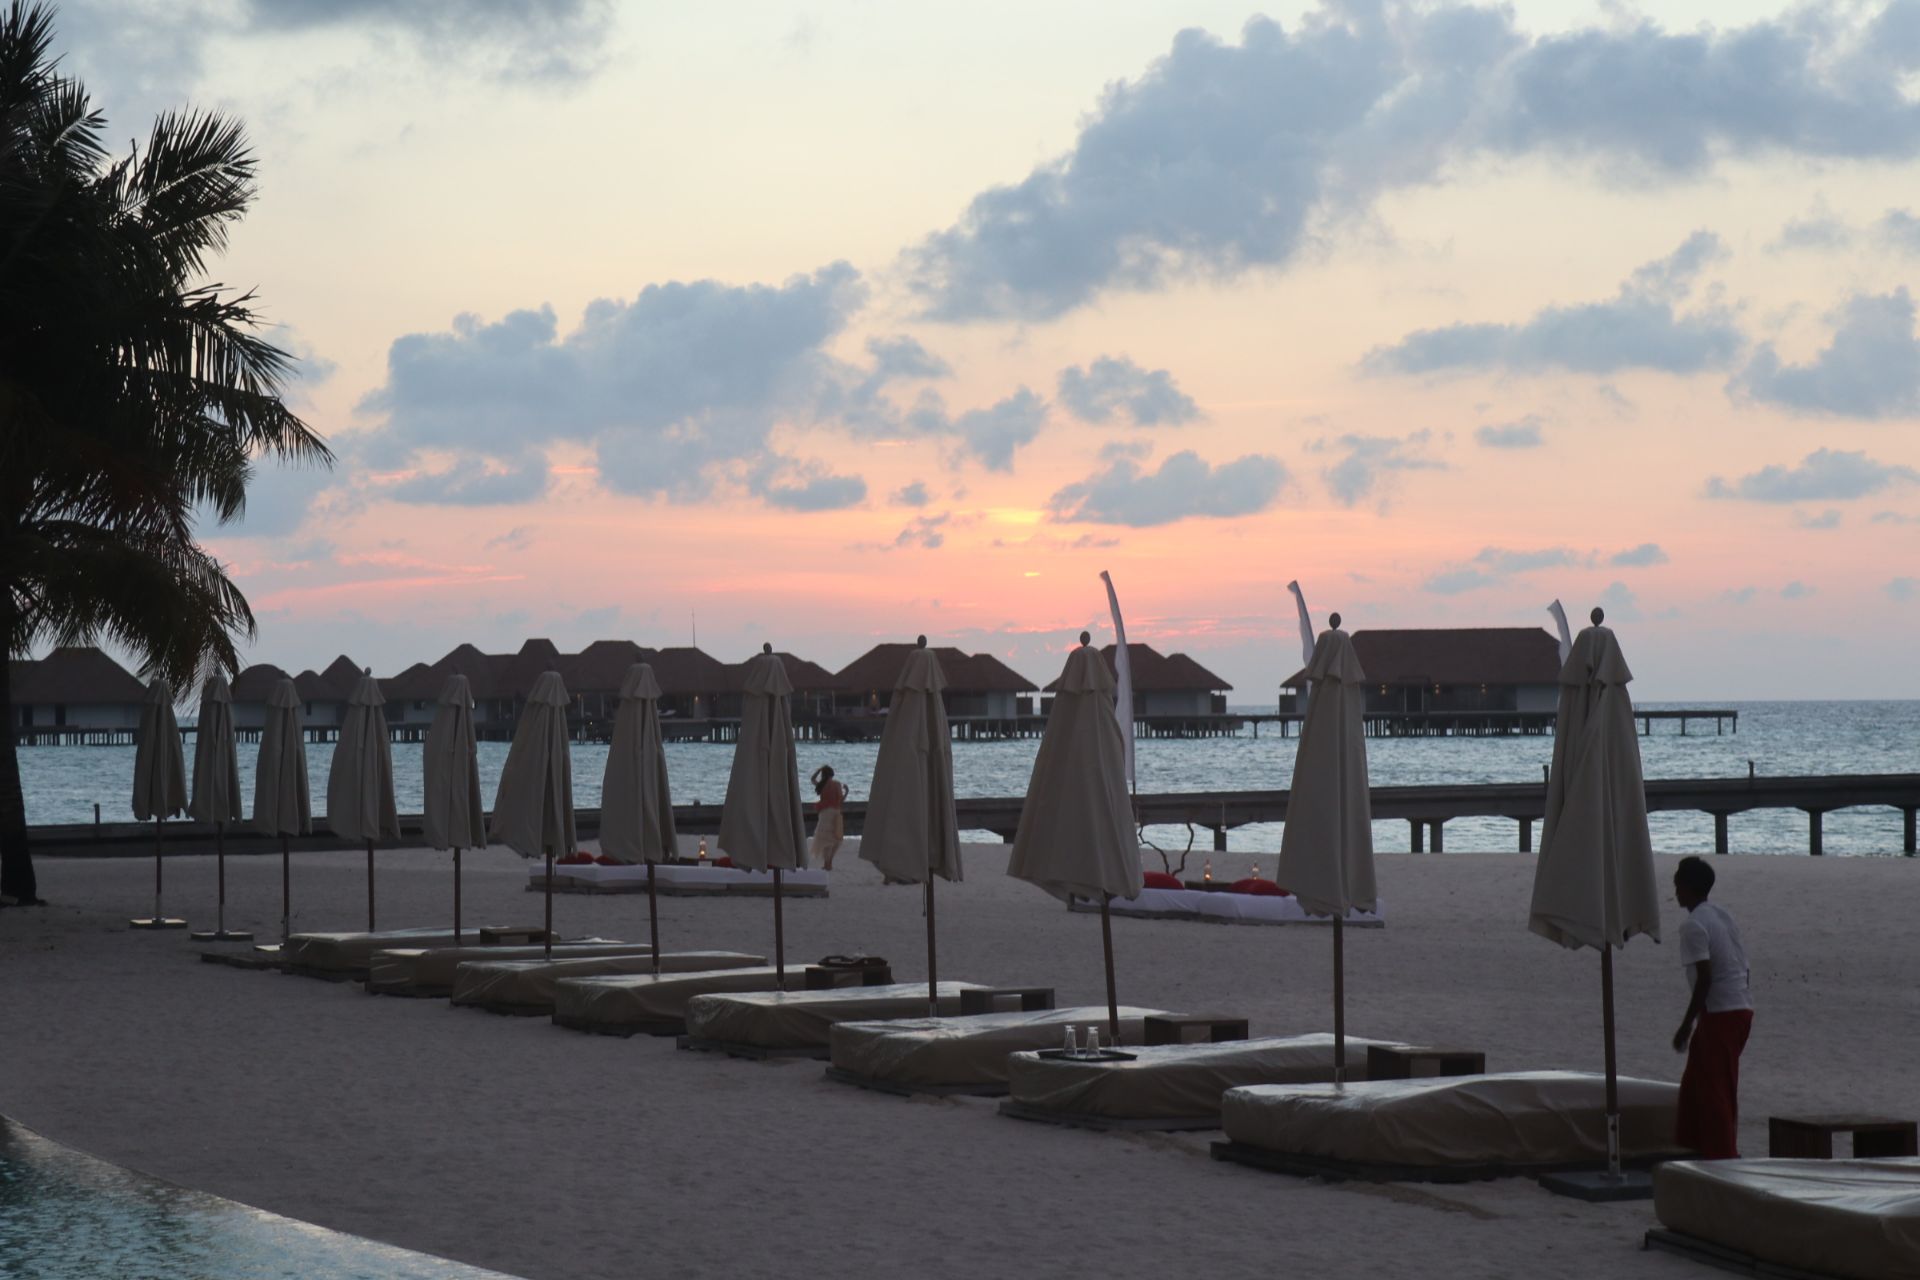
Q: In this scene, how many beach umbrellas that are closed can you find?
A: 12